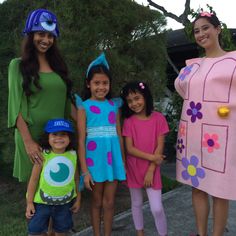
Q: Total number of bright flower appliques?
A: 6